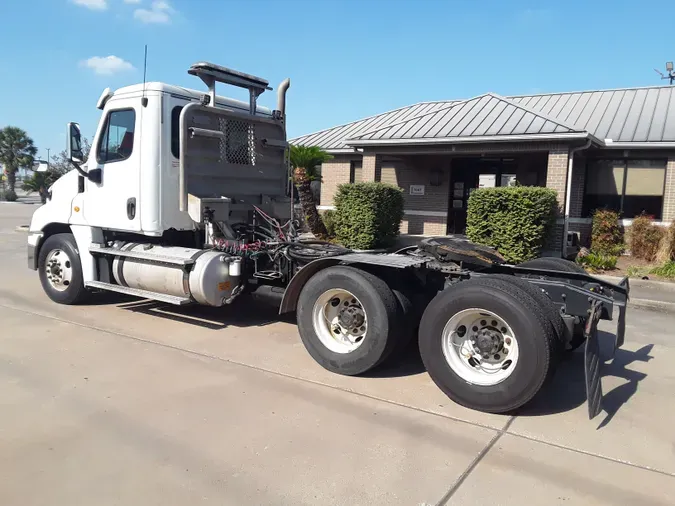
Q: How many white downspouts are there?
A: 1